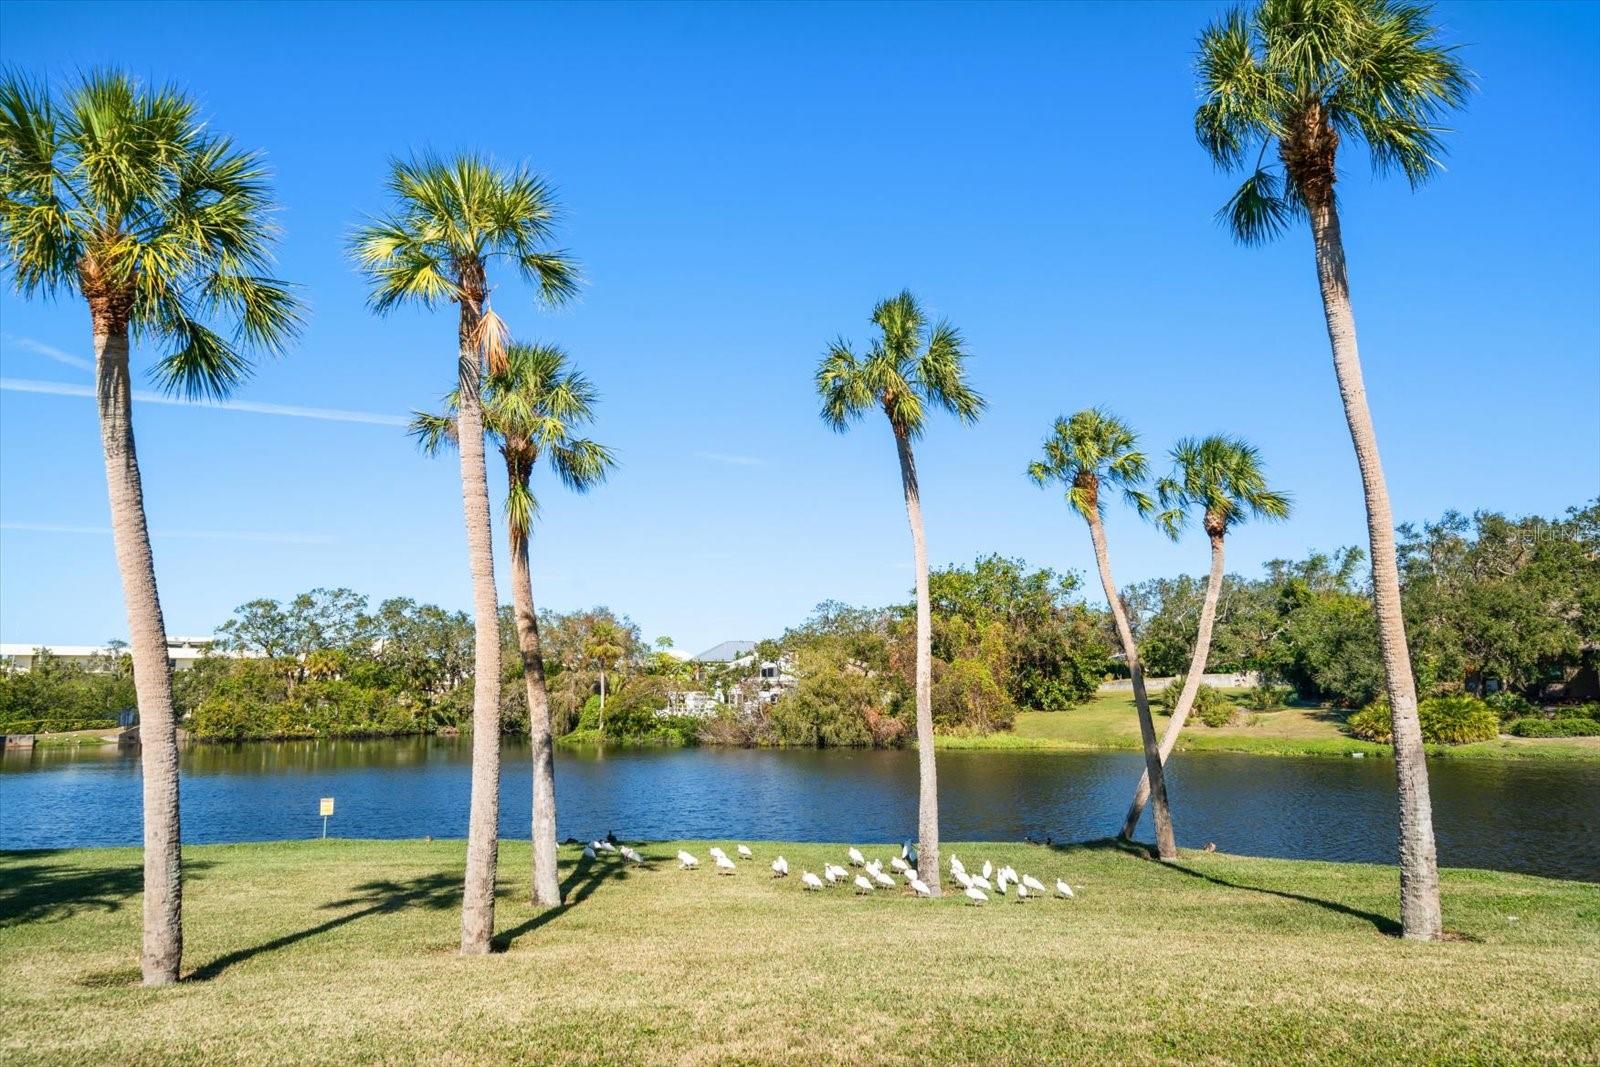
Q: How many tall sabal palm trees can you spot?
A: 7